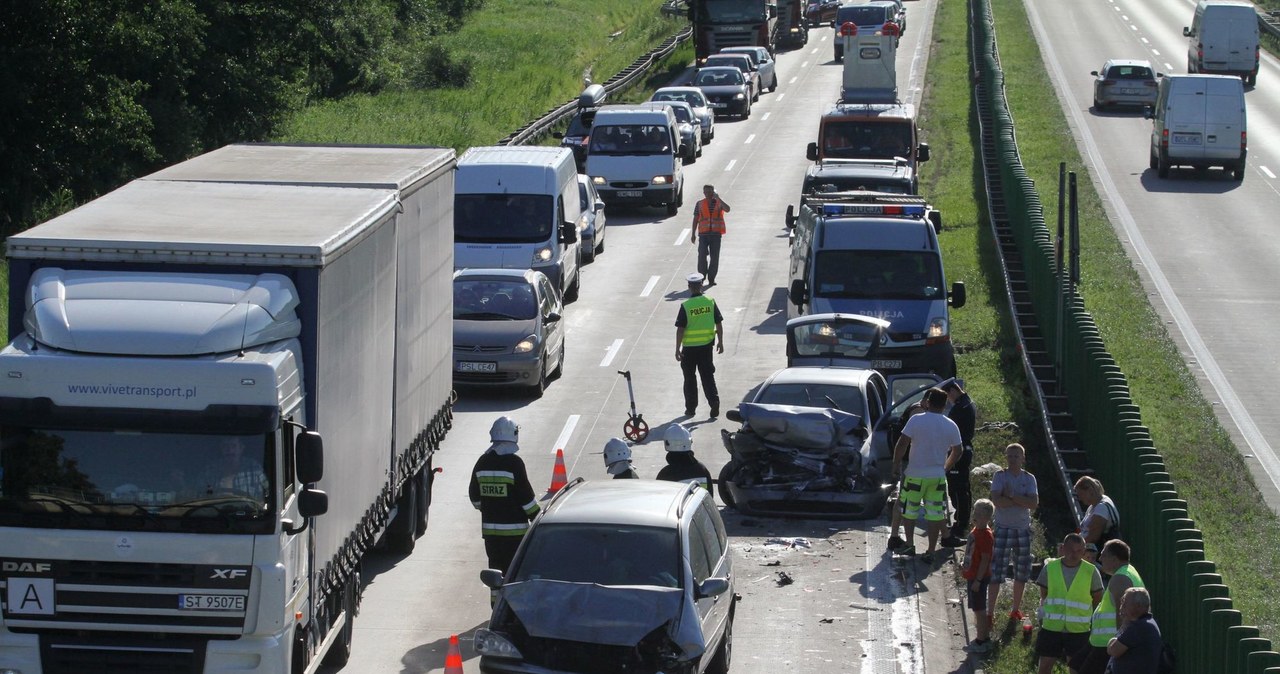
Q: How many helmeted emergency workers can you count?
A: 3